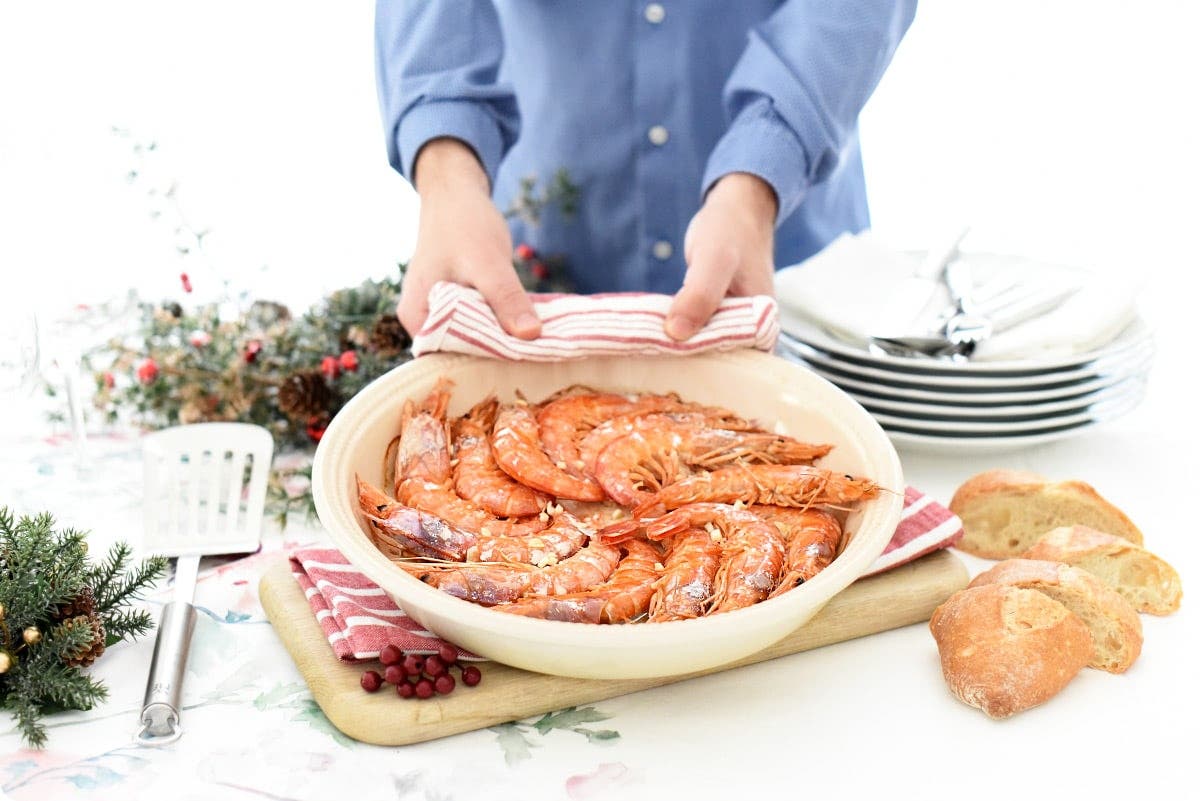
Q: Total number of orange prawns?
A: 13